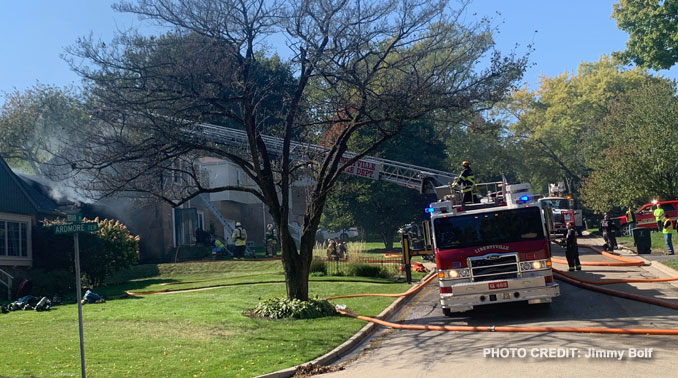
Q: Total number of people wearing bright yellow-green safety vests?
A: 3